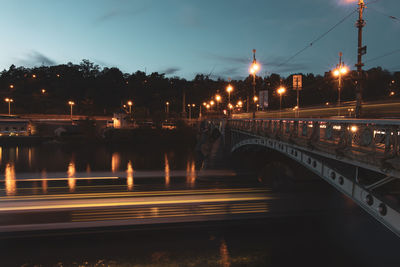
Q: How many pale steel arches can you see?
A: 1